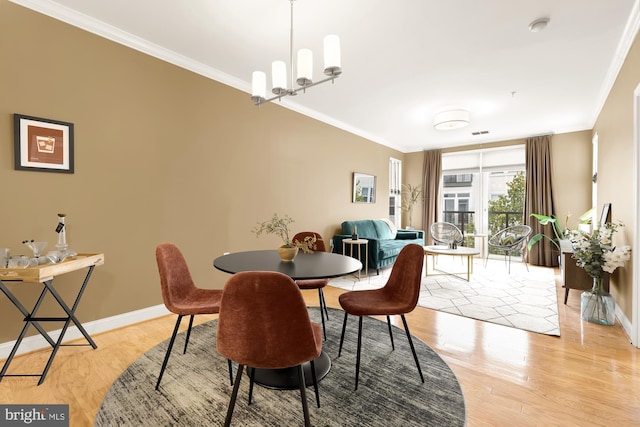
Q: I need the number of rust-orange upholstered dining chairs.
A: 4